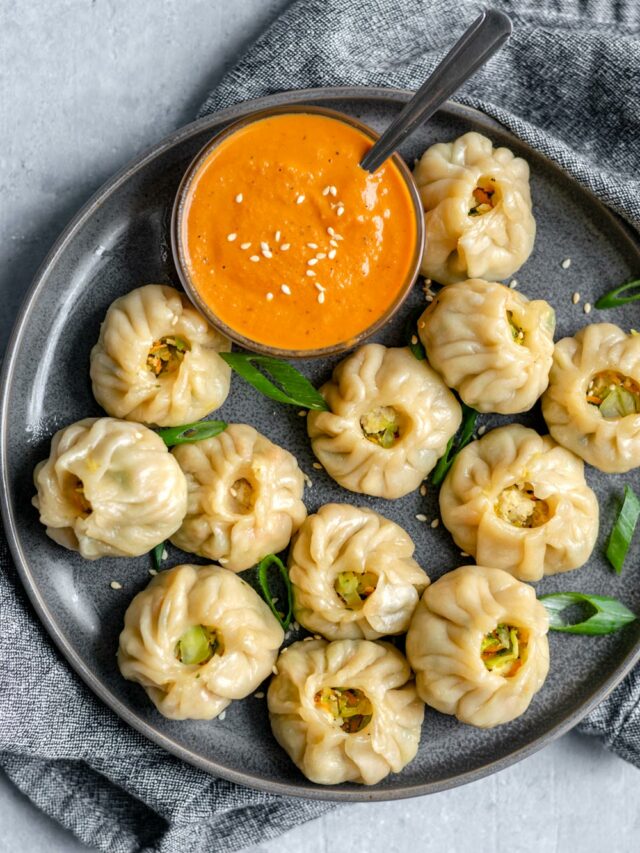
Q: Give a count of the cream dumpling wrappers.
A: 12